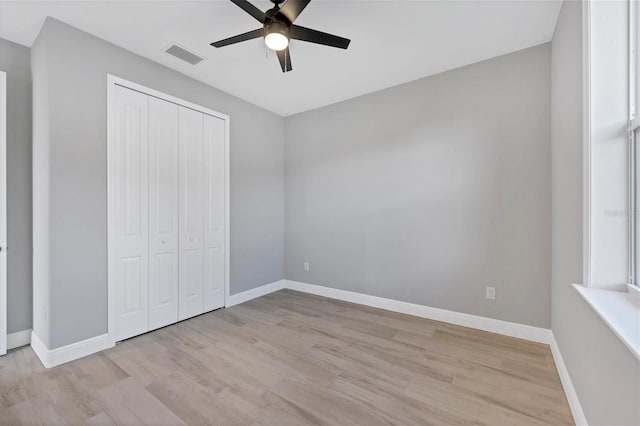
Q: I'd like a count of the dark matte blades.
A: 5